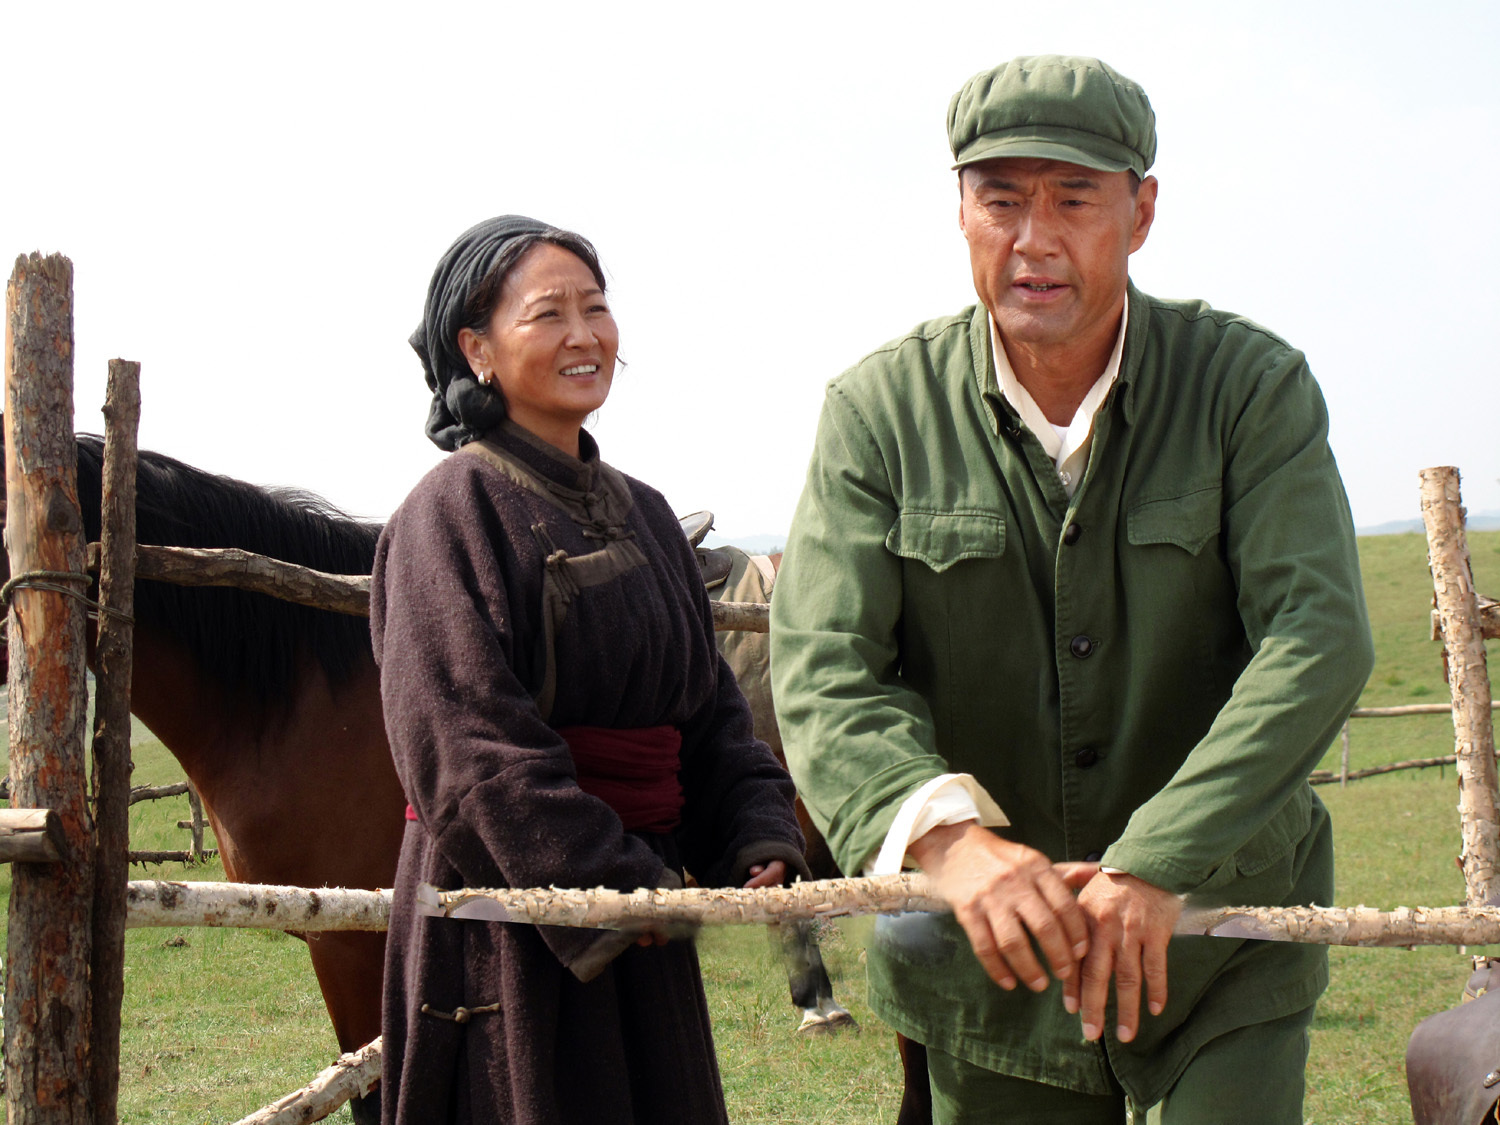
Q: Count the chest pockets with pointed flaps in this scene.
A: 2